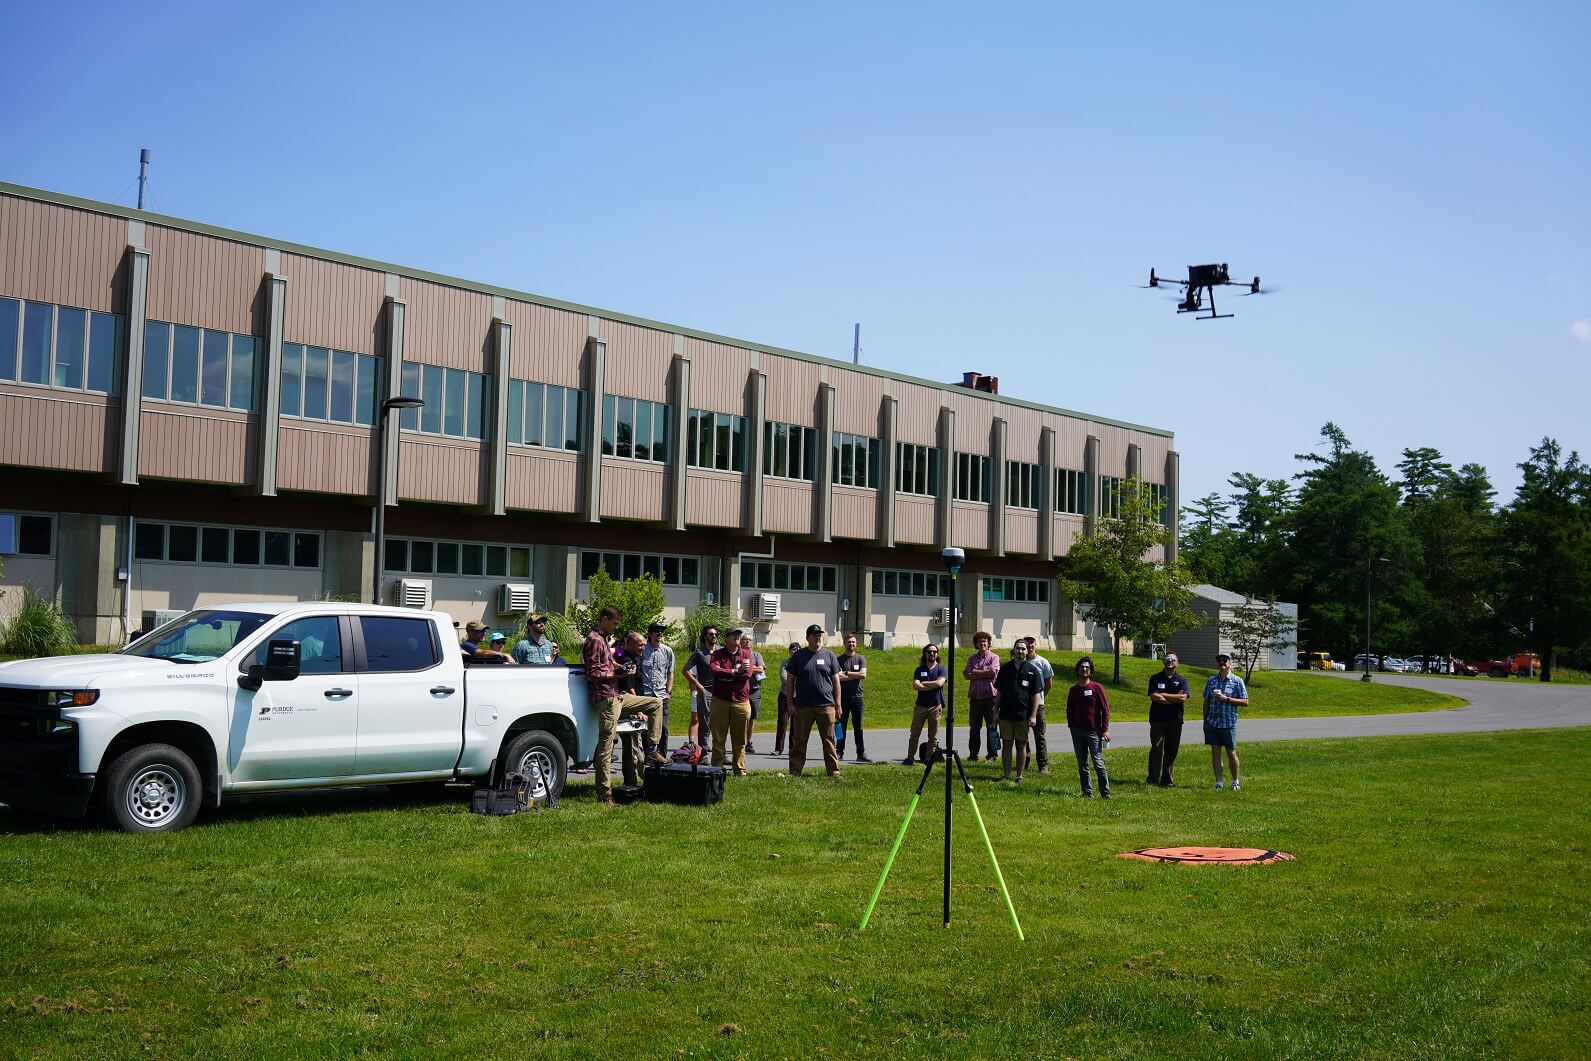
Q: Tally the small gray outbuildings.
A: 1